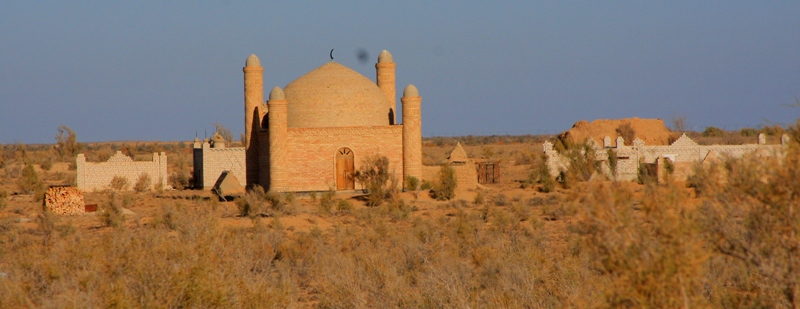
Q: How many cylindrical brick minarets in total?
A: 4